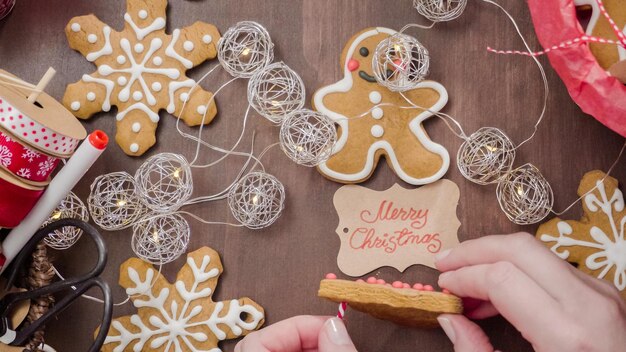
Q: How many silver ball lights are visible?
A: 12